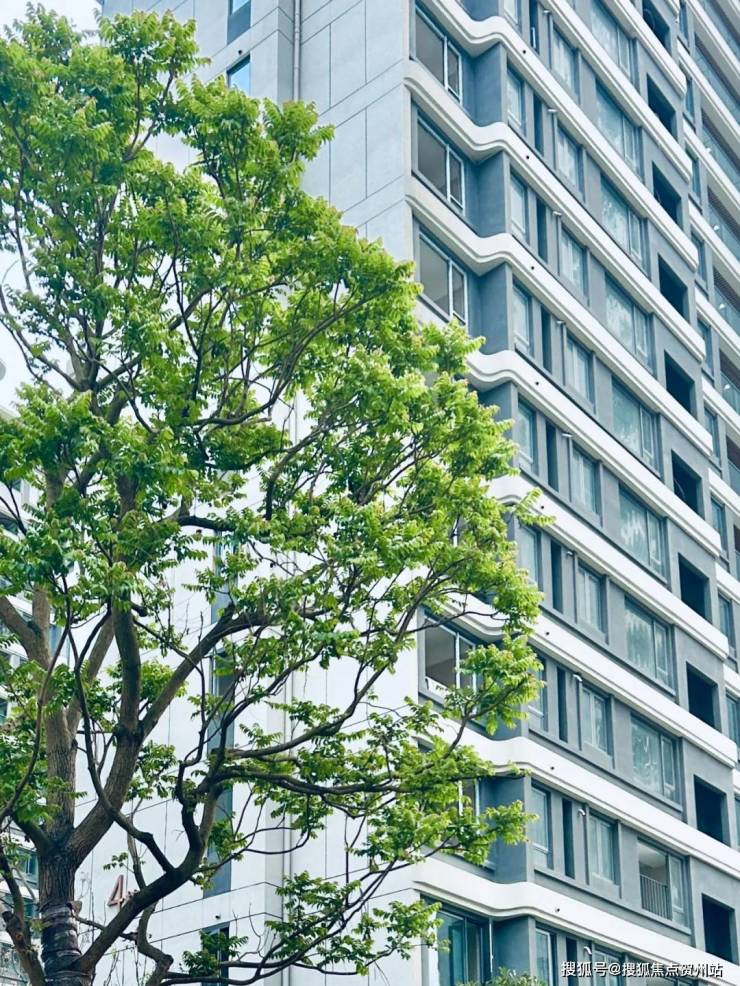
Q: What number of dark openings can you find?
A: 10